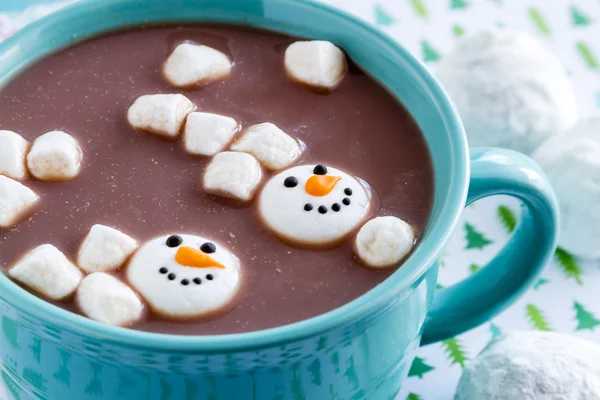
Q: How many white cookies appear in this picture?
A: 3